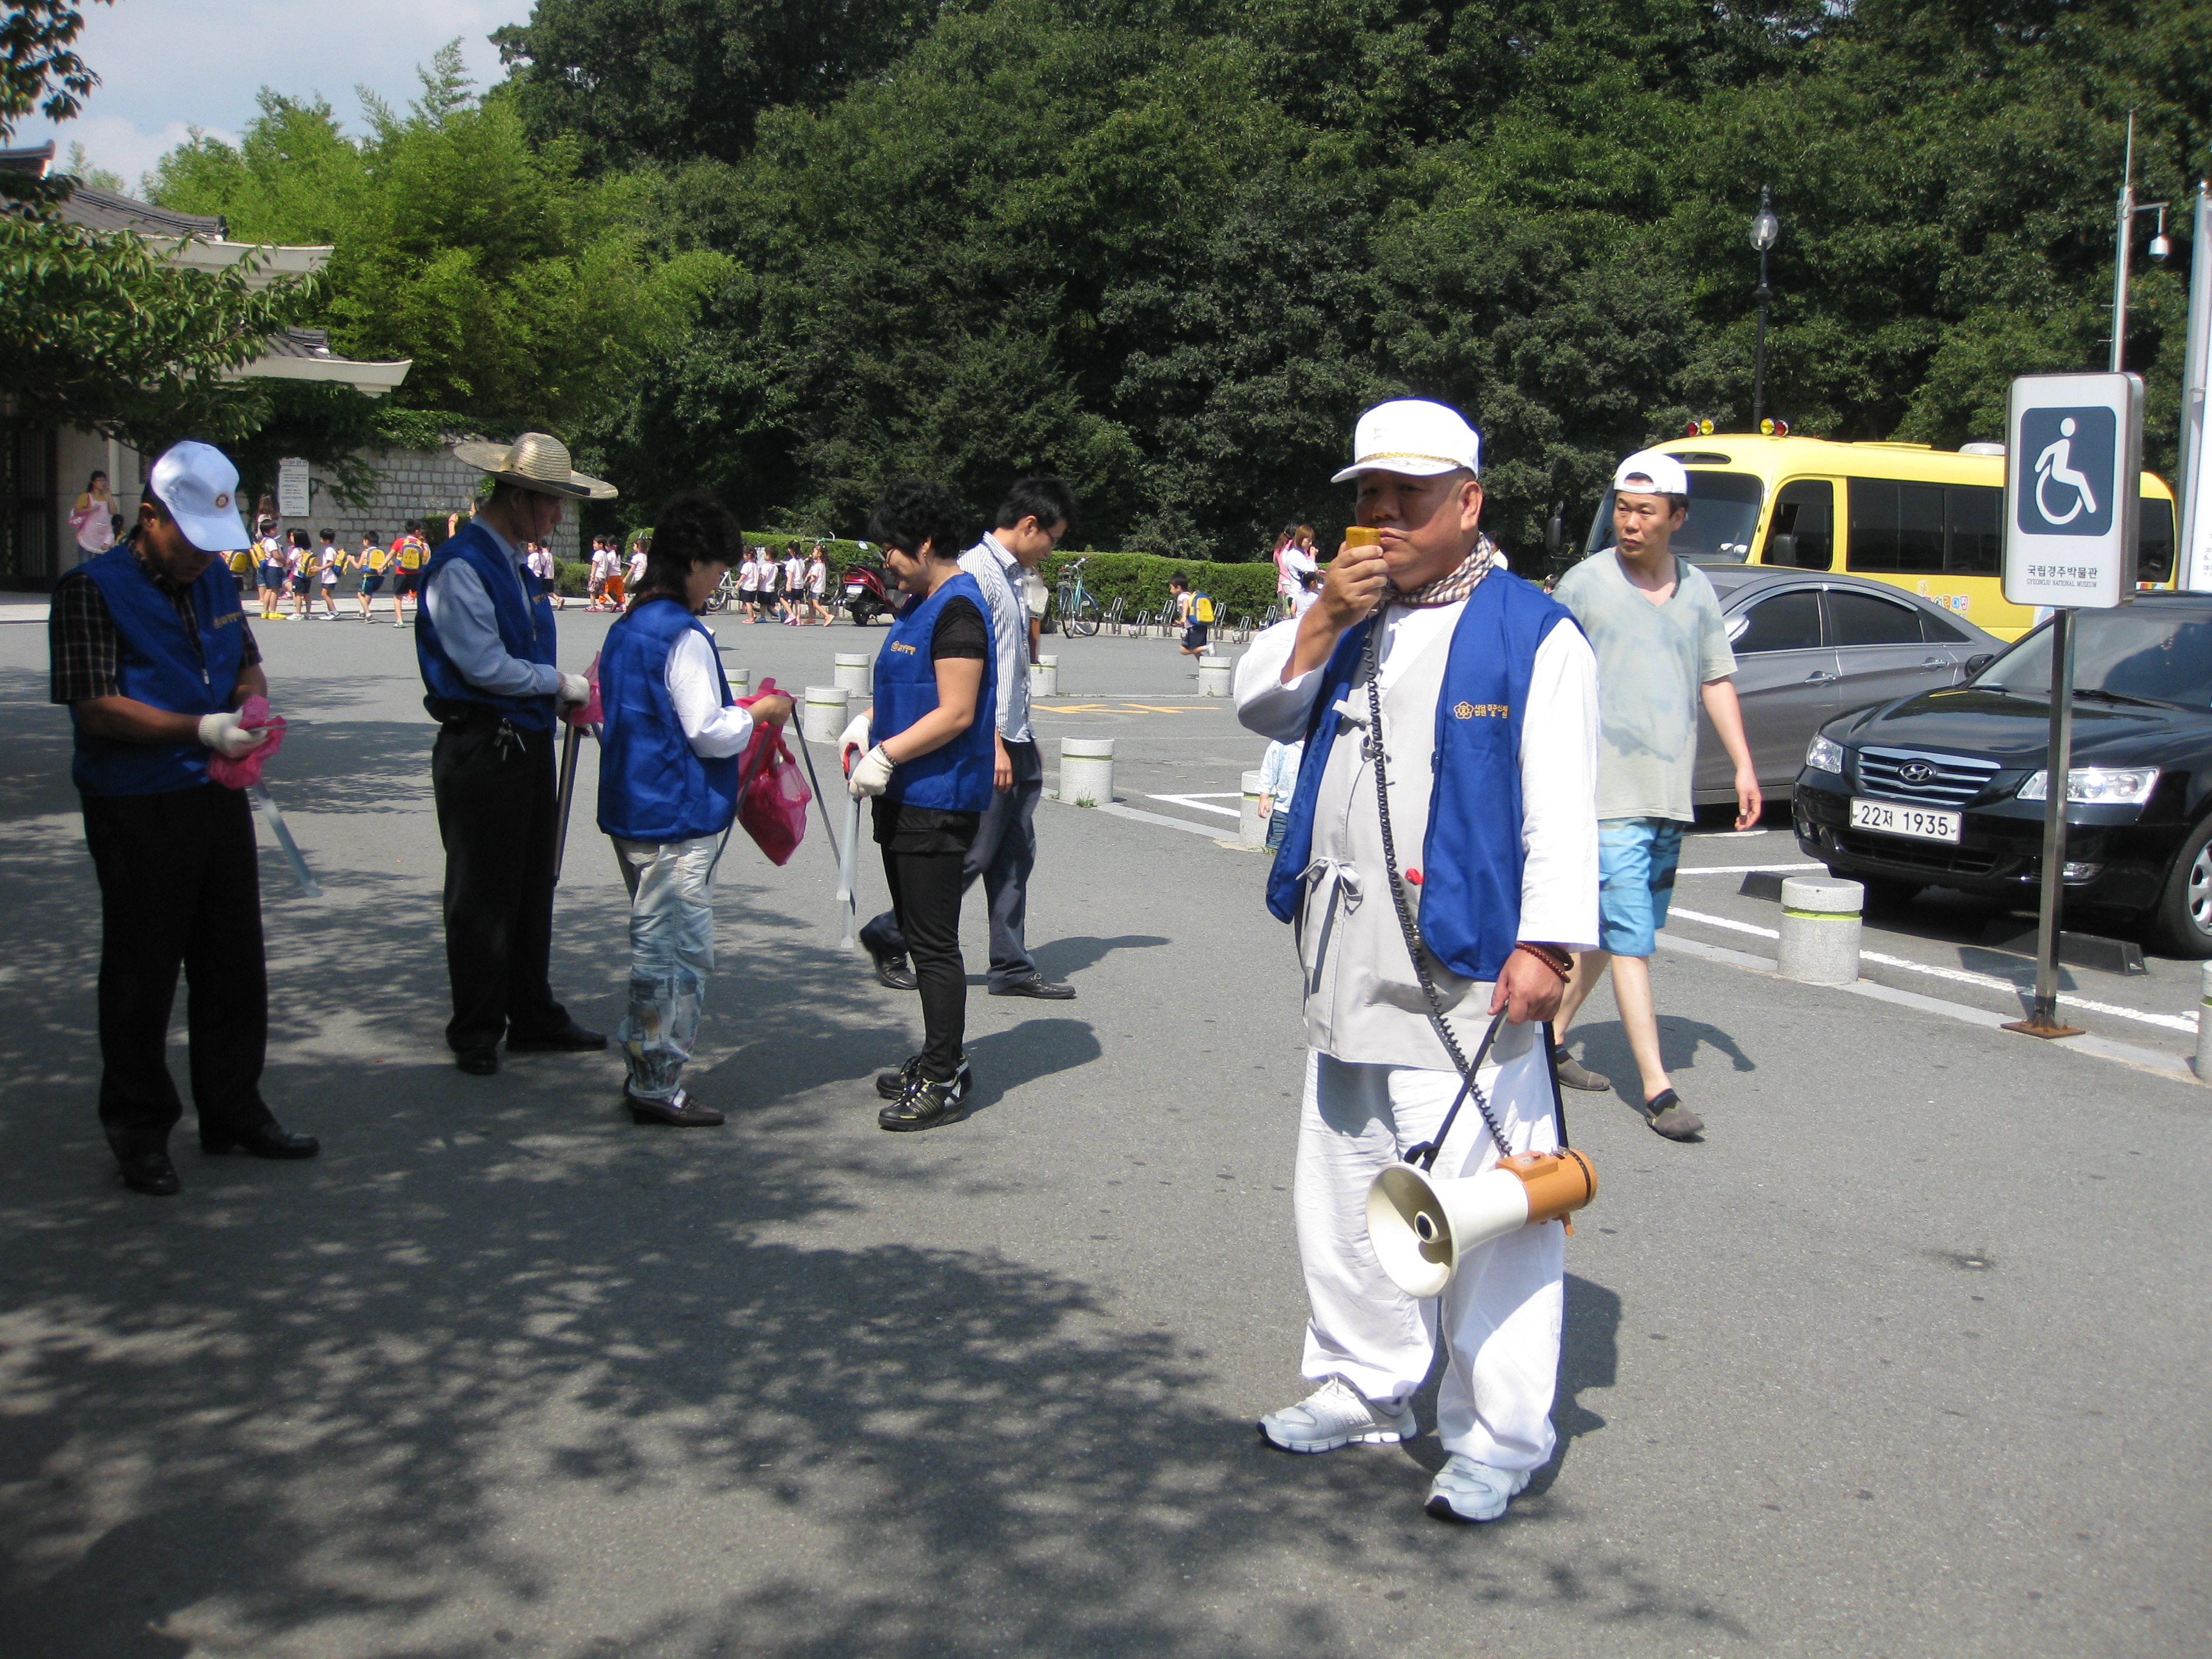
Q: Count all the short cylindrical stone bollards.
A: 9